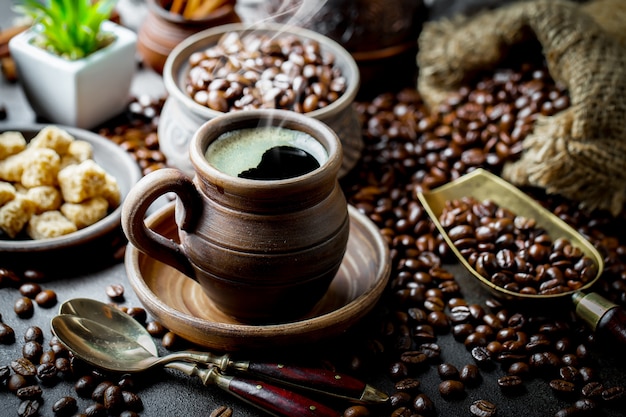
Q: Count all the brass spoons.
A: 2